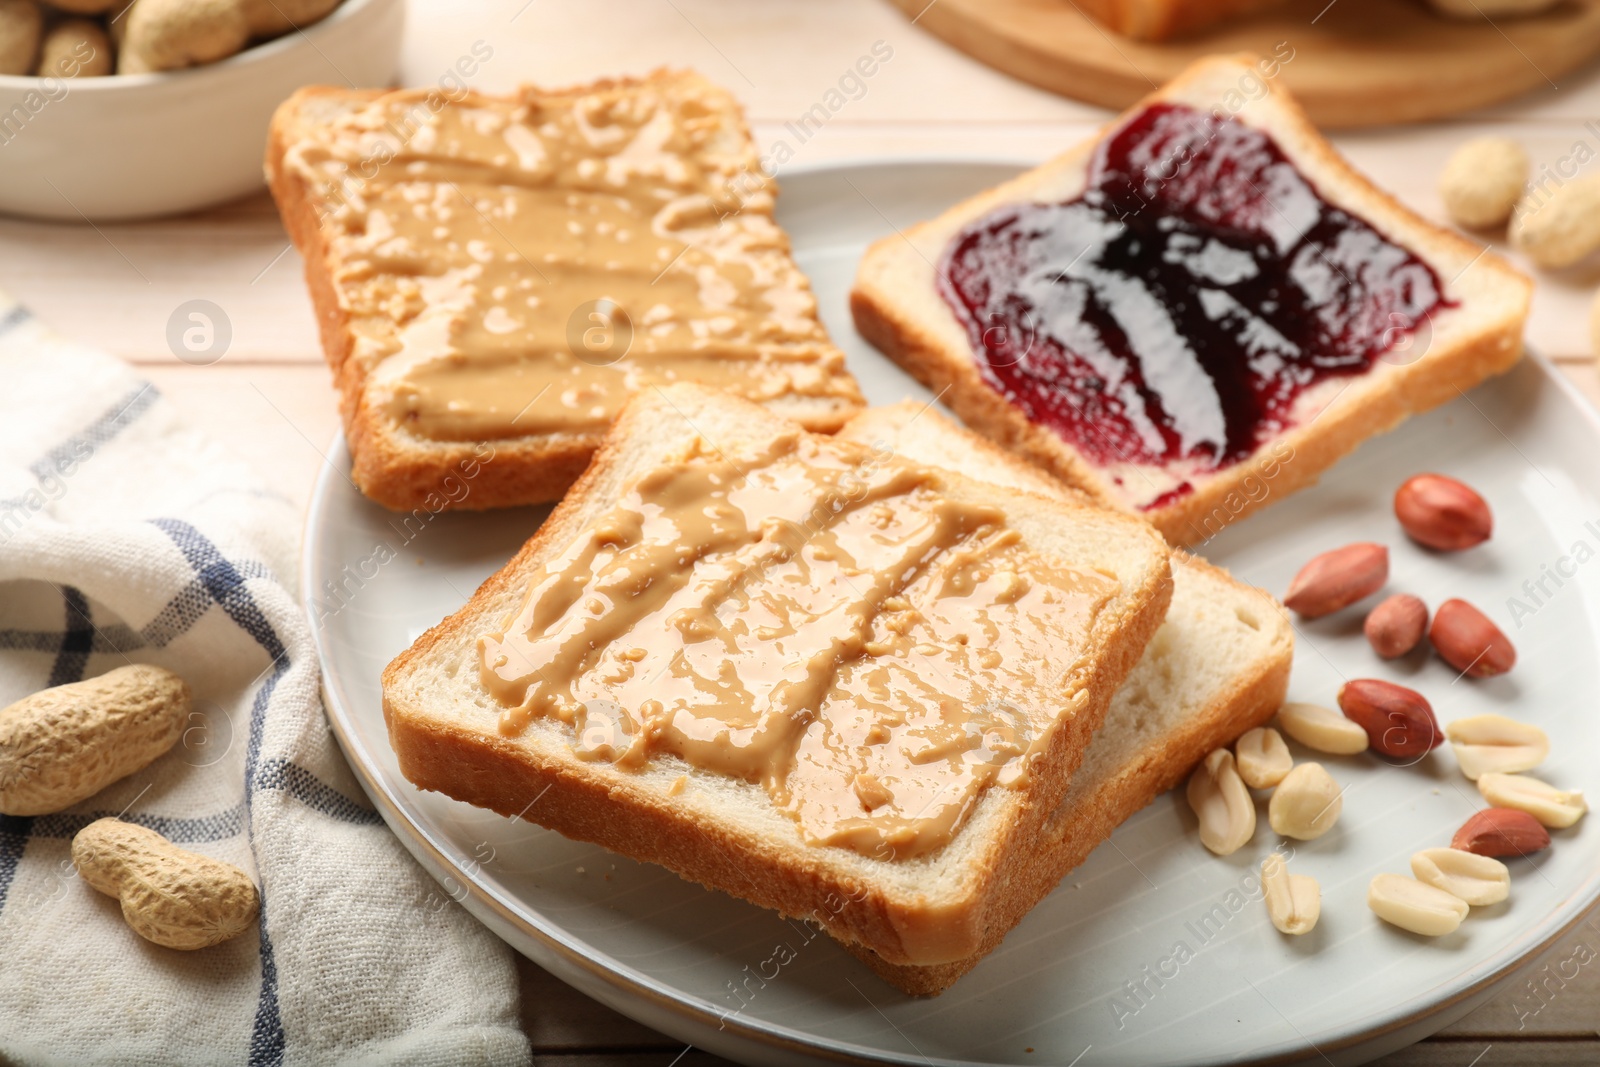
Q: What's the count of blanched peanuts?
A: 9